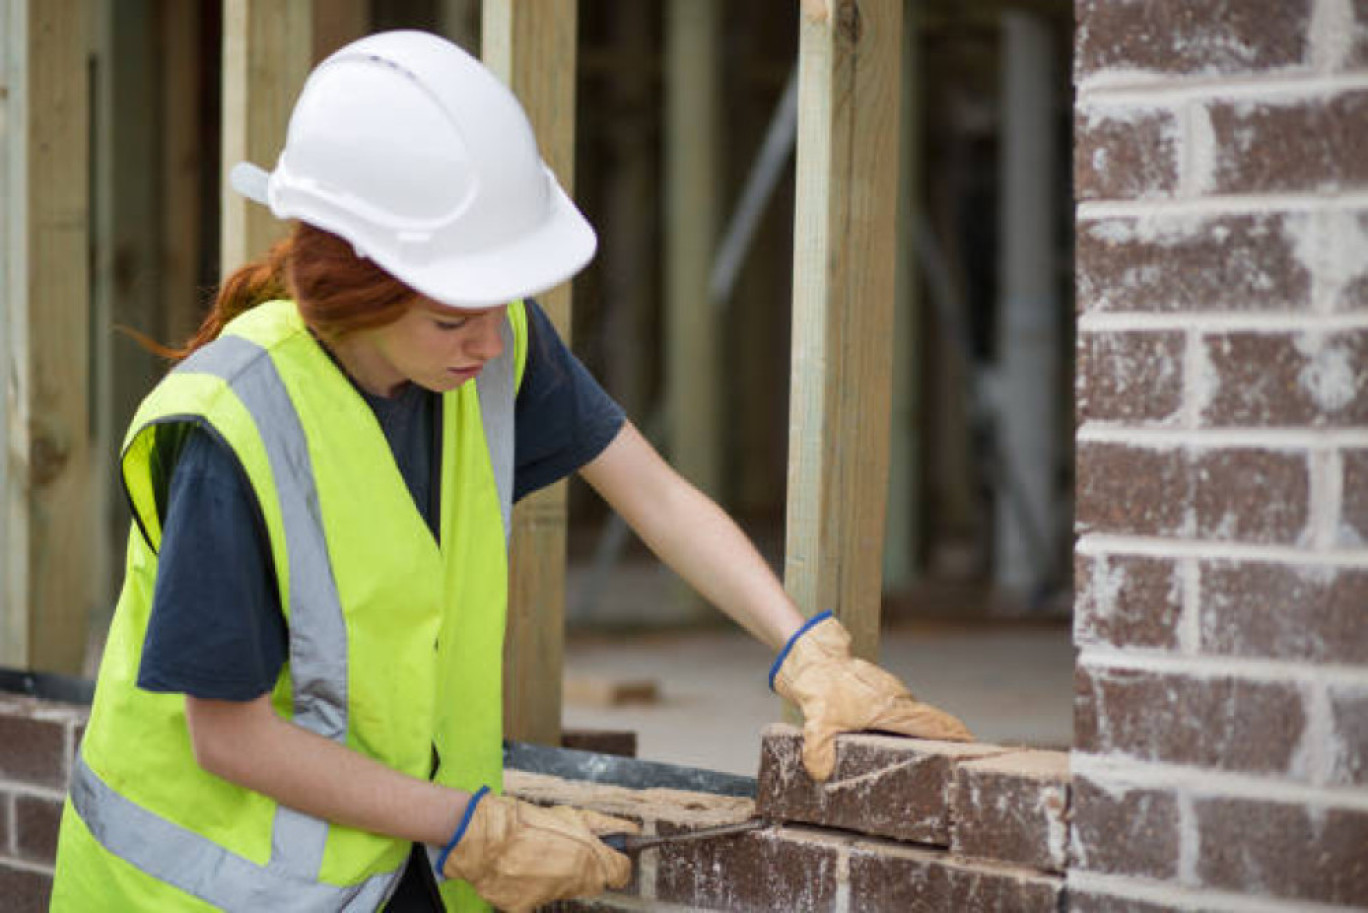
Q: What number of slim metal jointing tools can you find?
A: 1